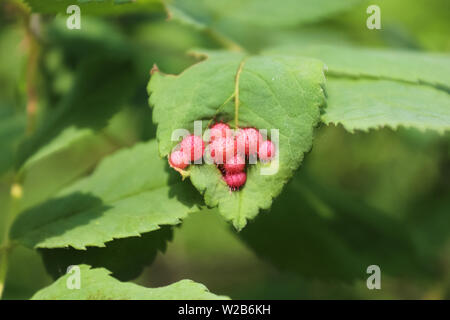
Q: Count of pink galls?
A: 8